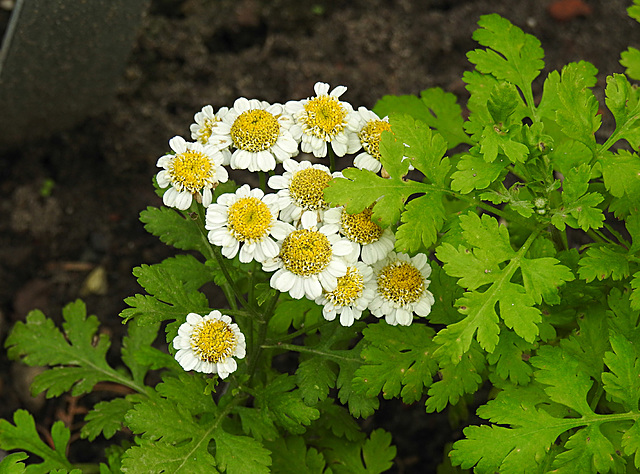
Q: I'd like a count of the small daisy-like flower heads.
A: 12